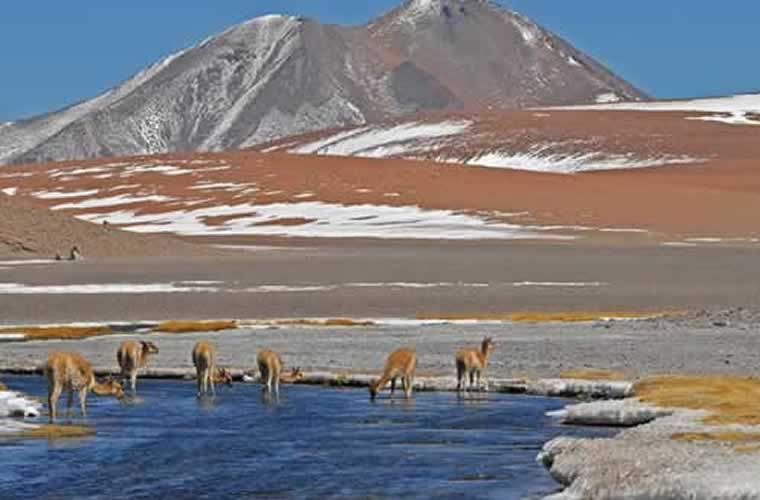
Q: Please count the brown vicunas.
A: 6